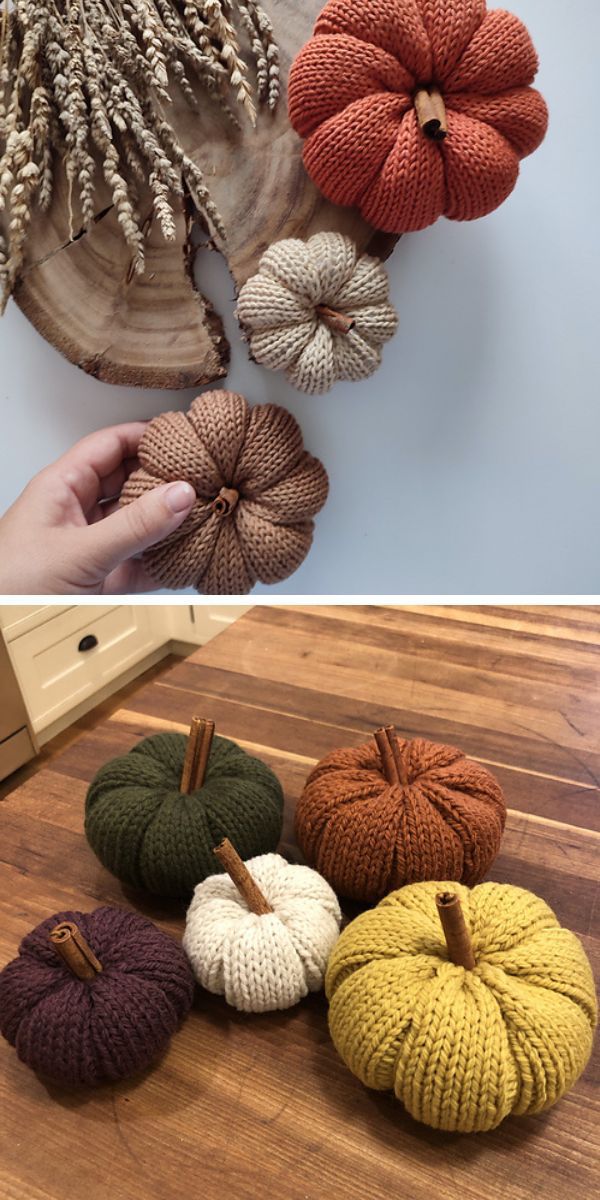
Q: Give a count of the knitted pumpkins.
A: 8